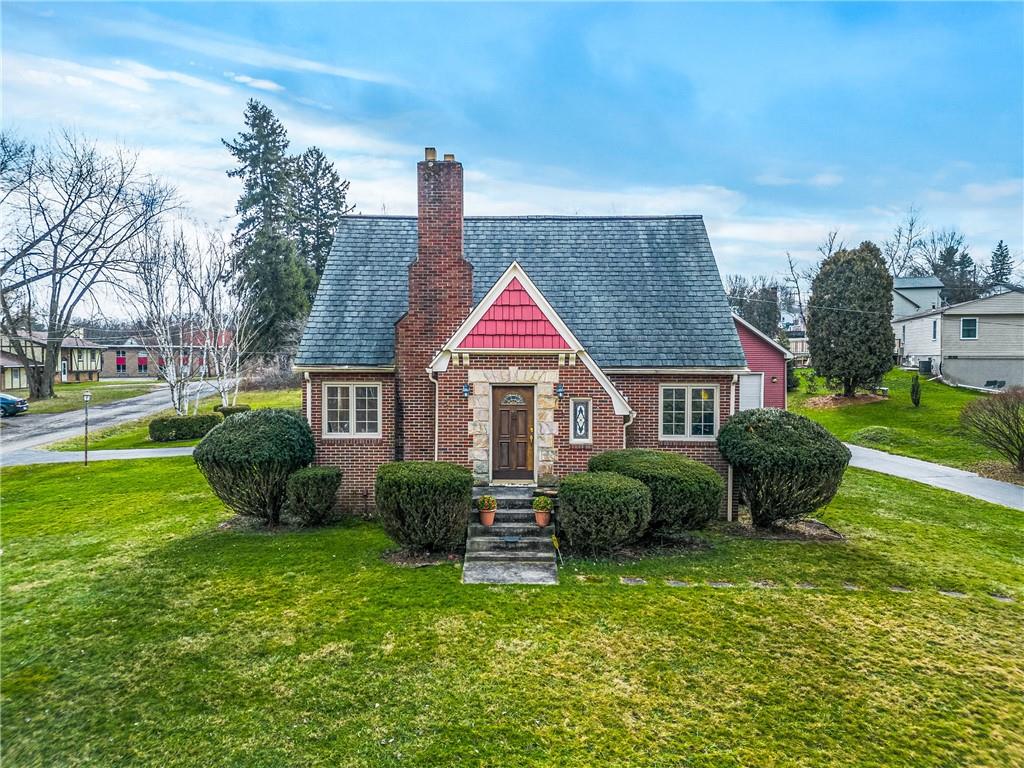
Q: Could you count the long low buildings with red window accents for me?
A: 1